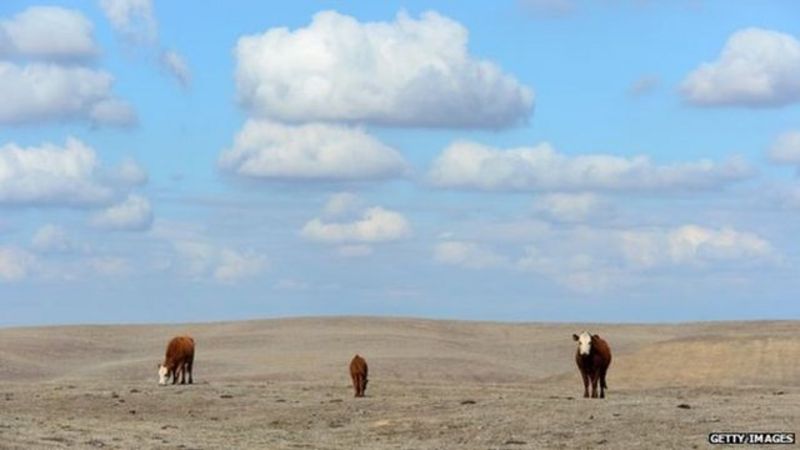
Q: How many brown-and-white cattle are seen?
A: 2